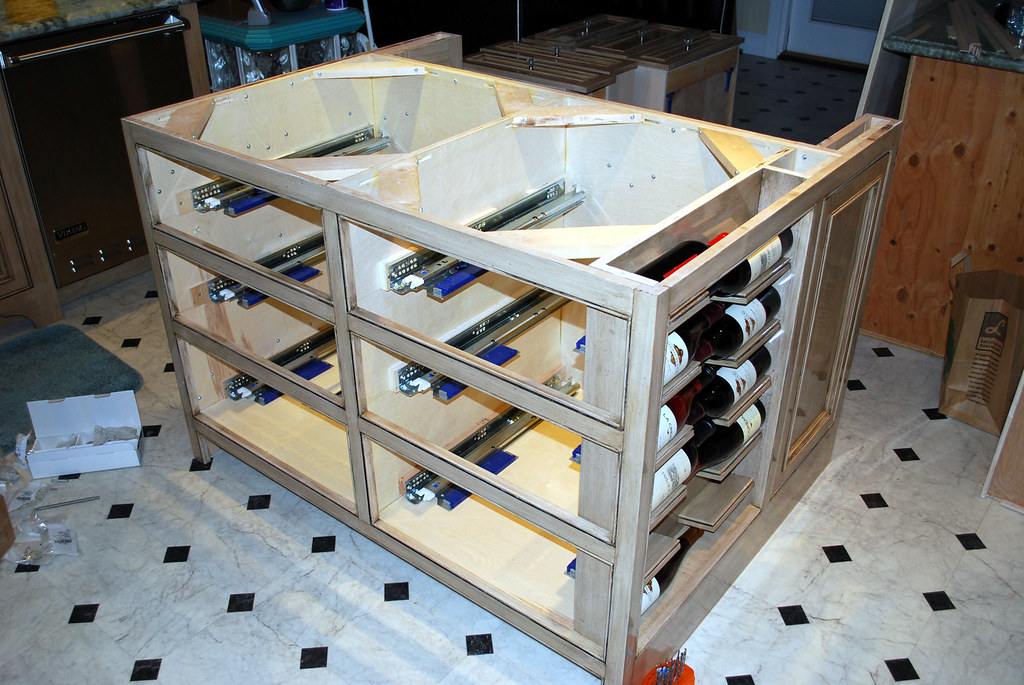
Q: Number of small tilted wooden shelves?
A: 10